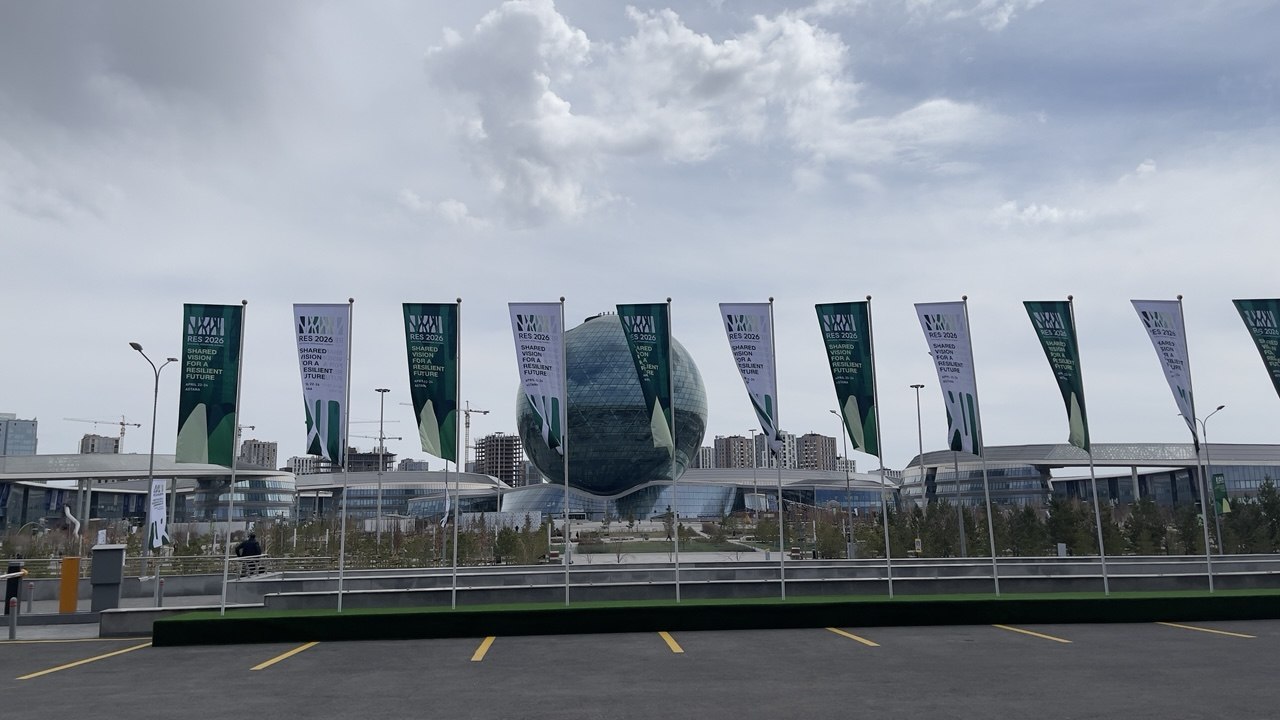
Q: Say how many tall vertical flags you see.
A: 11